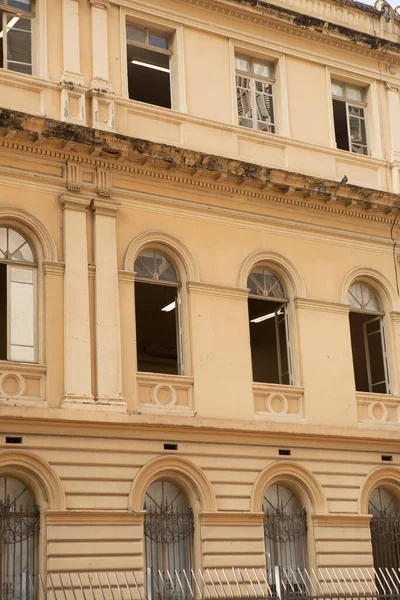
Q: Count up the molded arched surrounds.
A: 8